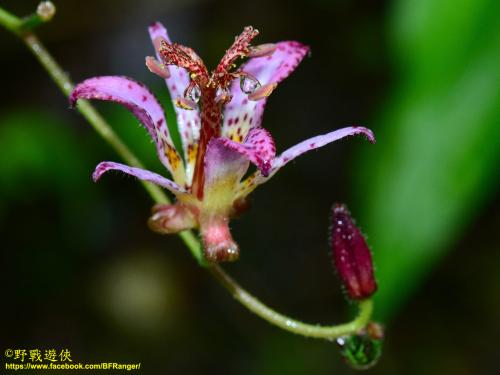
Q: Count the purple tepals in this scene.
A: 6